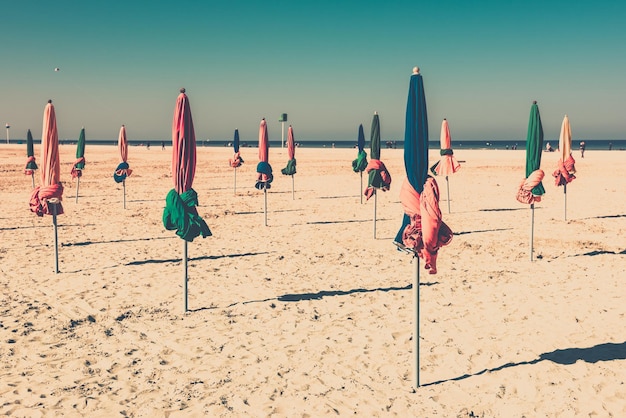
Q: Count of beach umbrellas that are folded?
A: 14